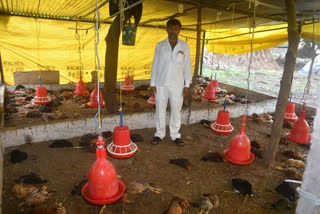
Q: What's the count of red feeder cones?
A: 13